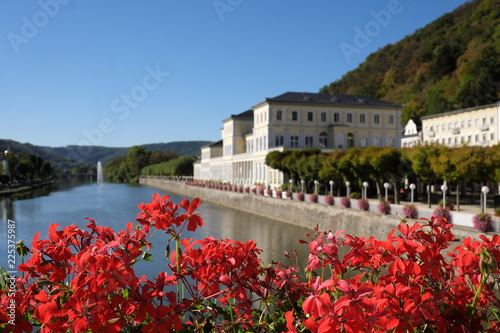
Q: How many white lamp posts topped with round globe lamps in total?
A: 10